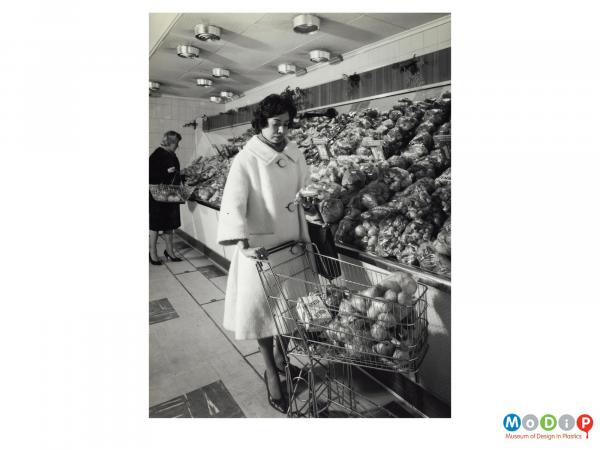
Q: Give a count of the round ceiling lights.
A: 10